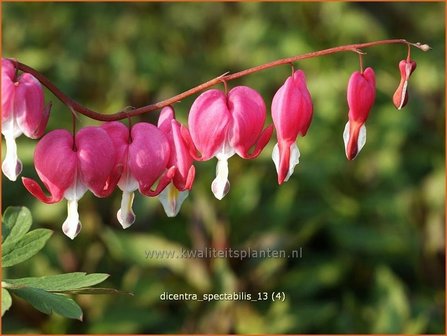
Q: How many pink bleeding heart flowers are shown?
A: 8